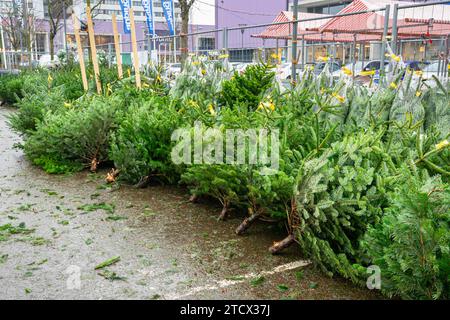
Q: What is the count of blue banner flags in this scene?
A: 3